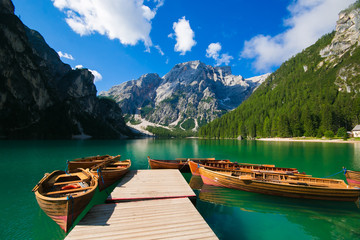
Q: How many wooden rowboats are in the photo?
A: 7